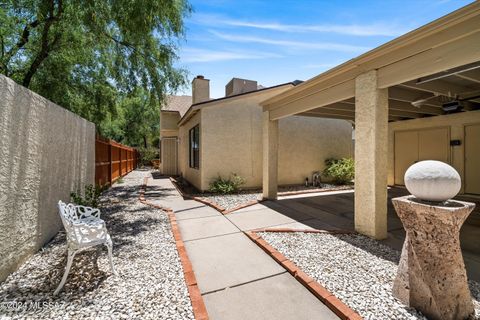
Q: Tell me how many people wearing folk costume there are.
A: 0